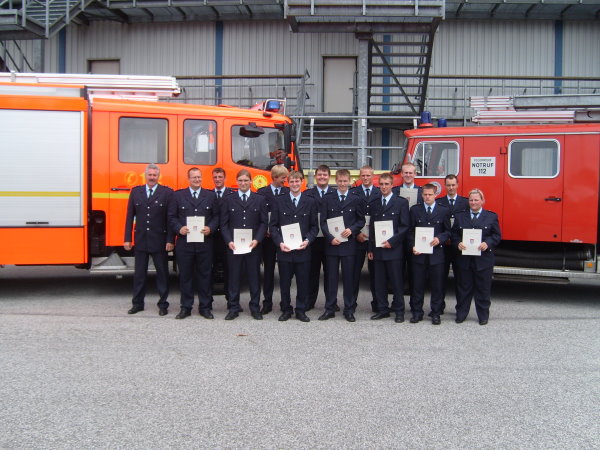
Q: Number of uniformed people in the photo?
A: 14